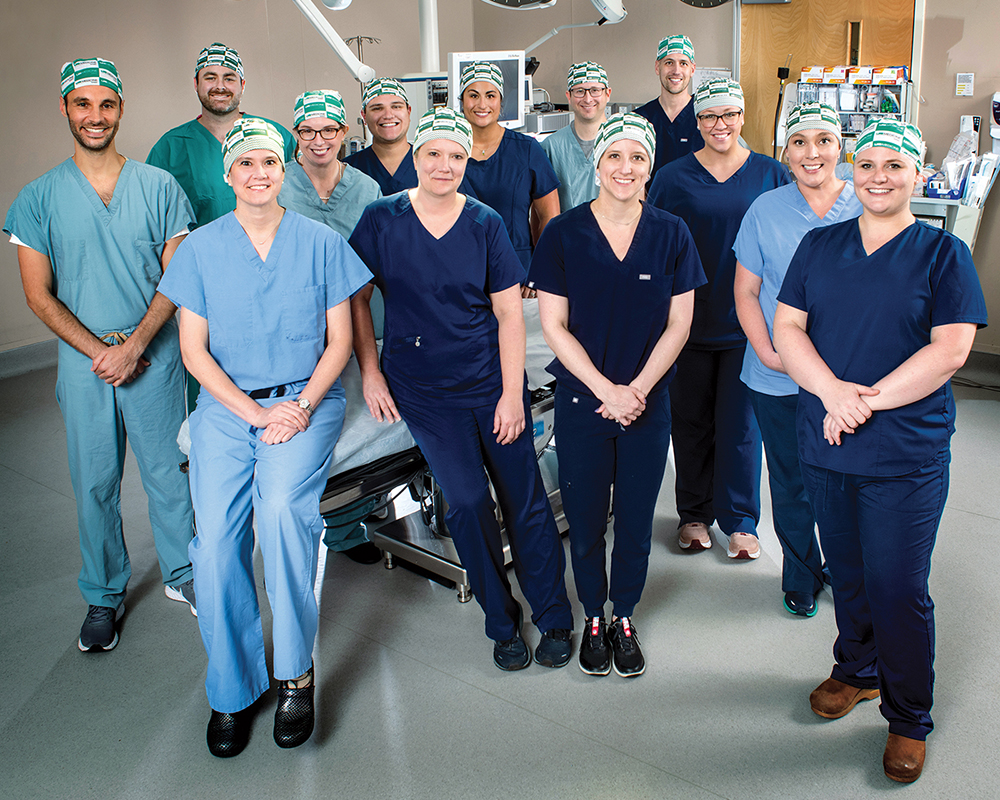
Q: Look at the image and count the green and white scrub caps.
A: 13